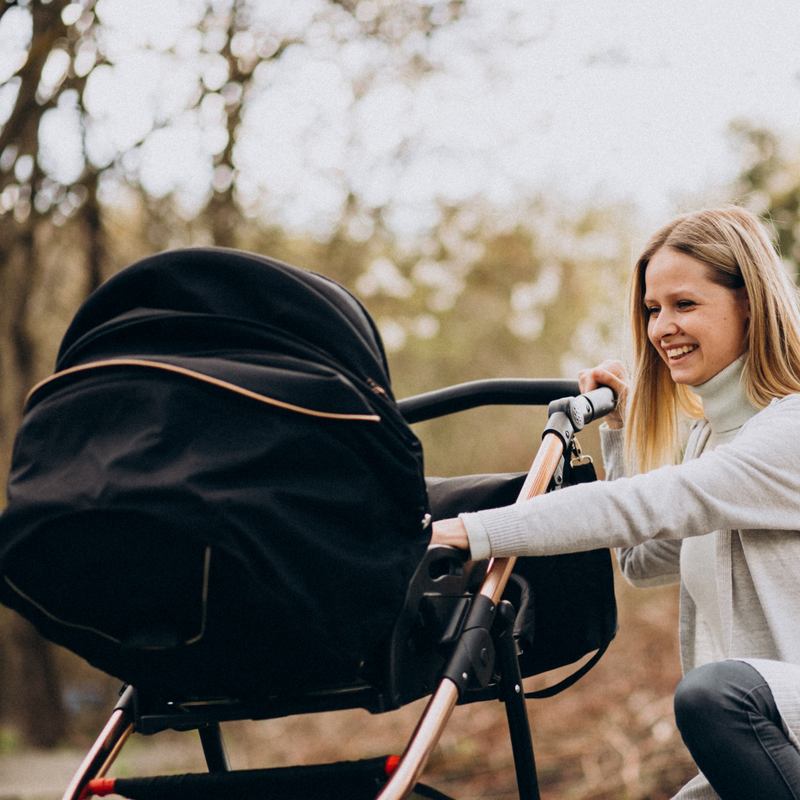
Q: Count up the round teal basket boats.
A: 0